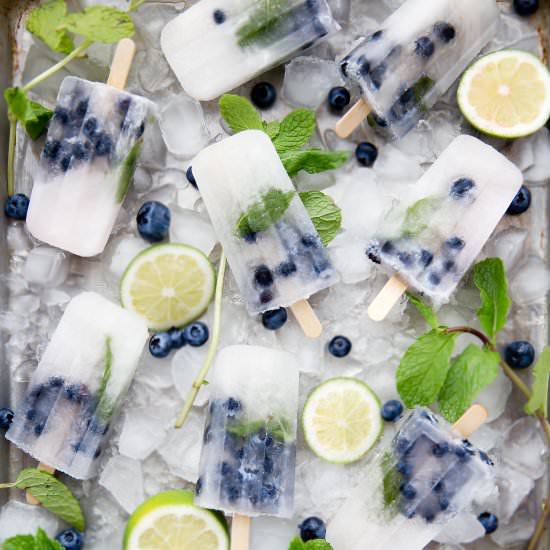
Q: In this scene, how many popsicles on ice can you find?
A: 8